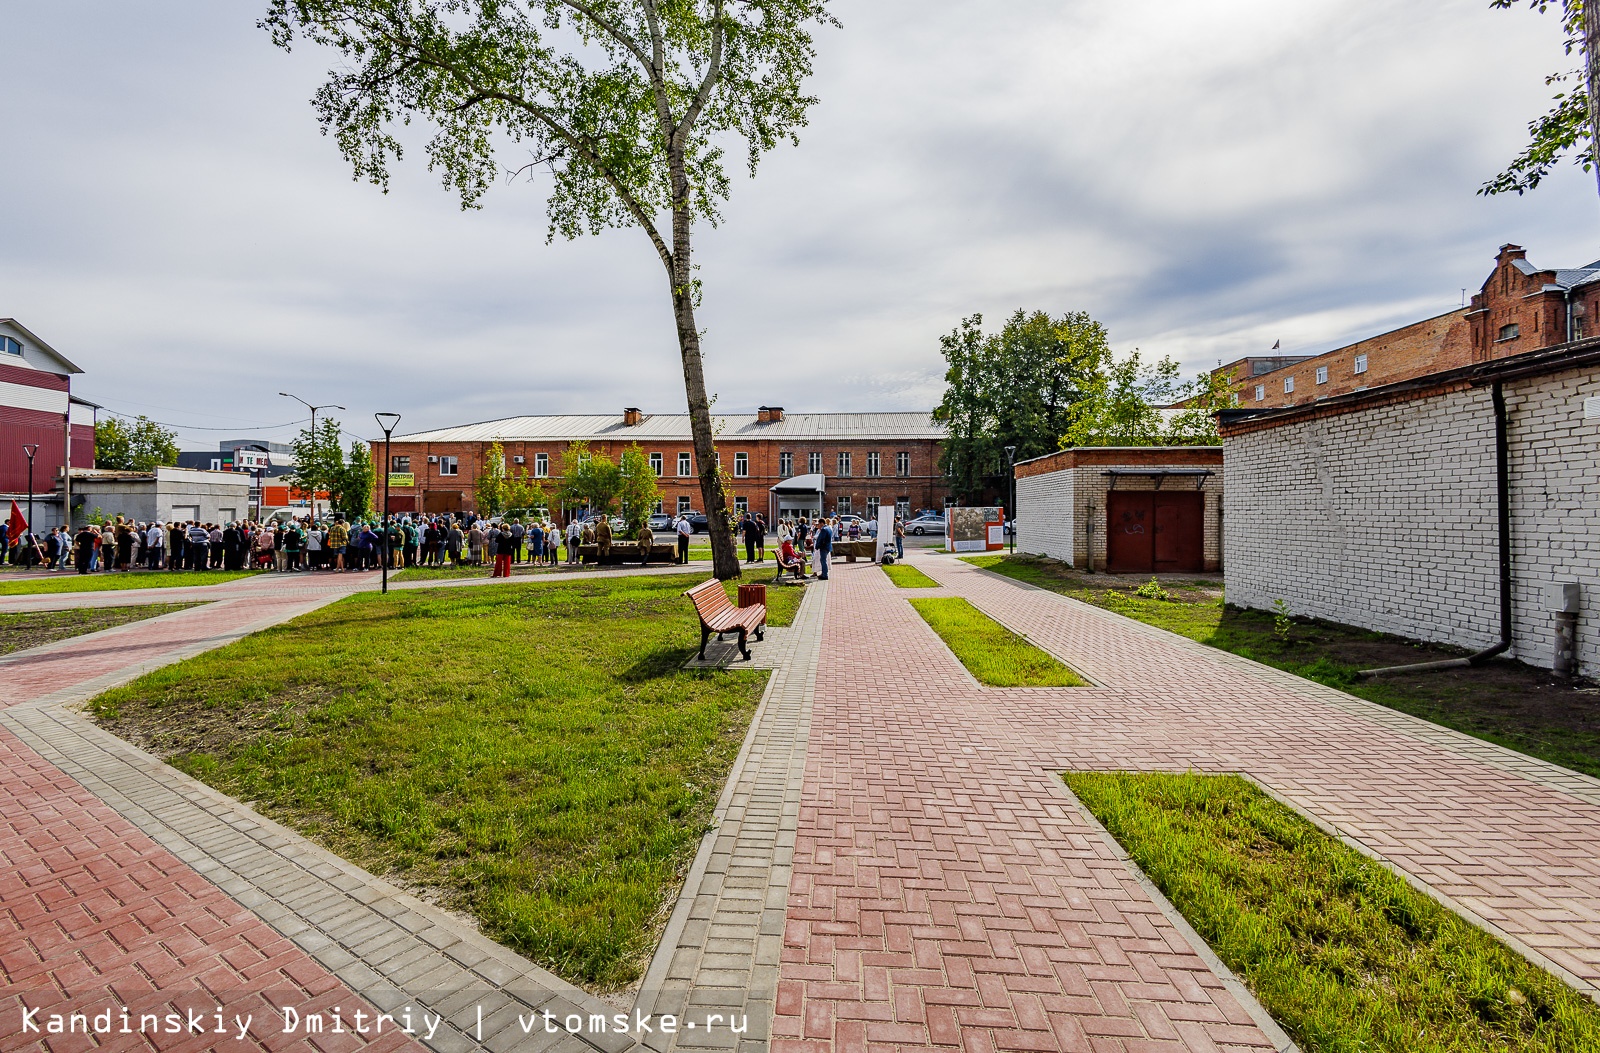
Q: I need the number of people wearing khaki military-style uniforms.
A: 2